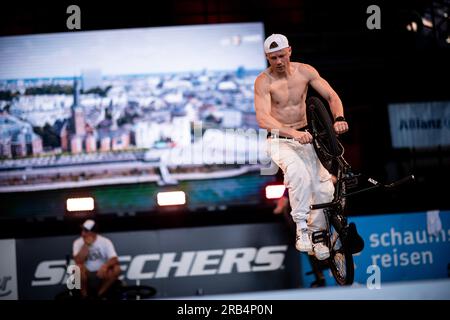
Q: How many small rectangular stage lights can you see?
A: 3